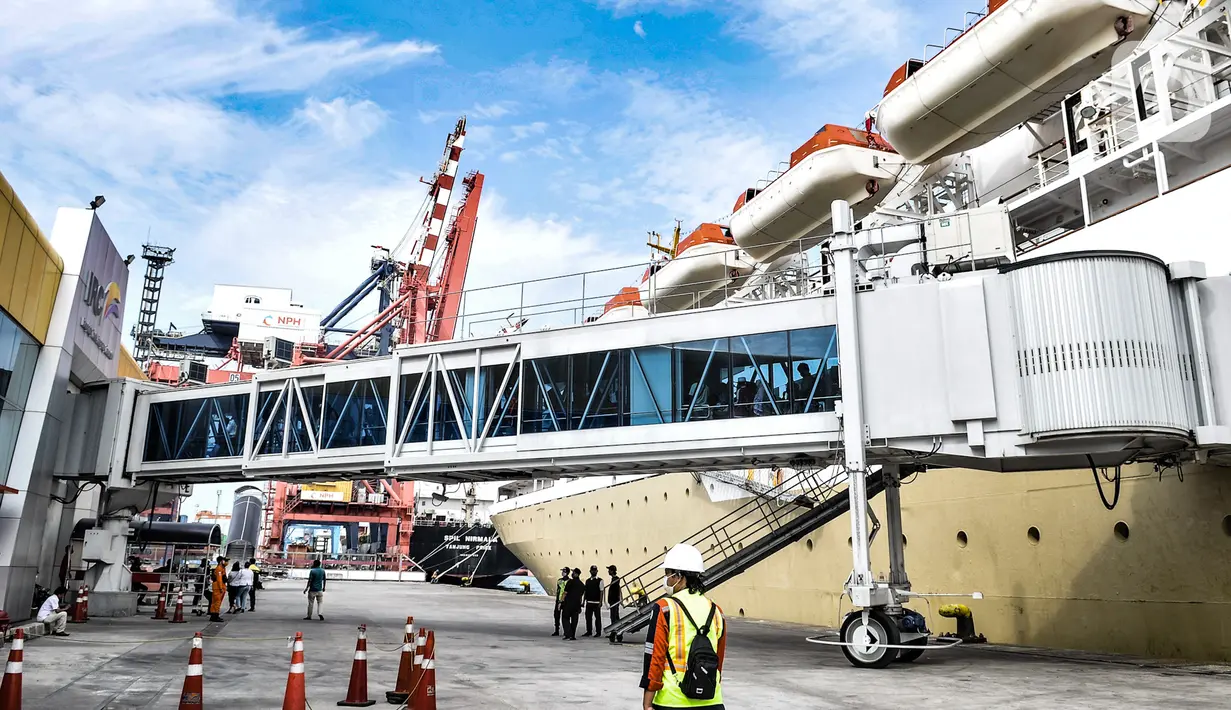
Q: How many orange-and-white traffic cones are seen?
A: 11